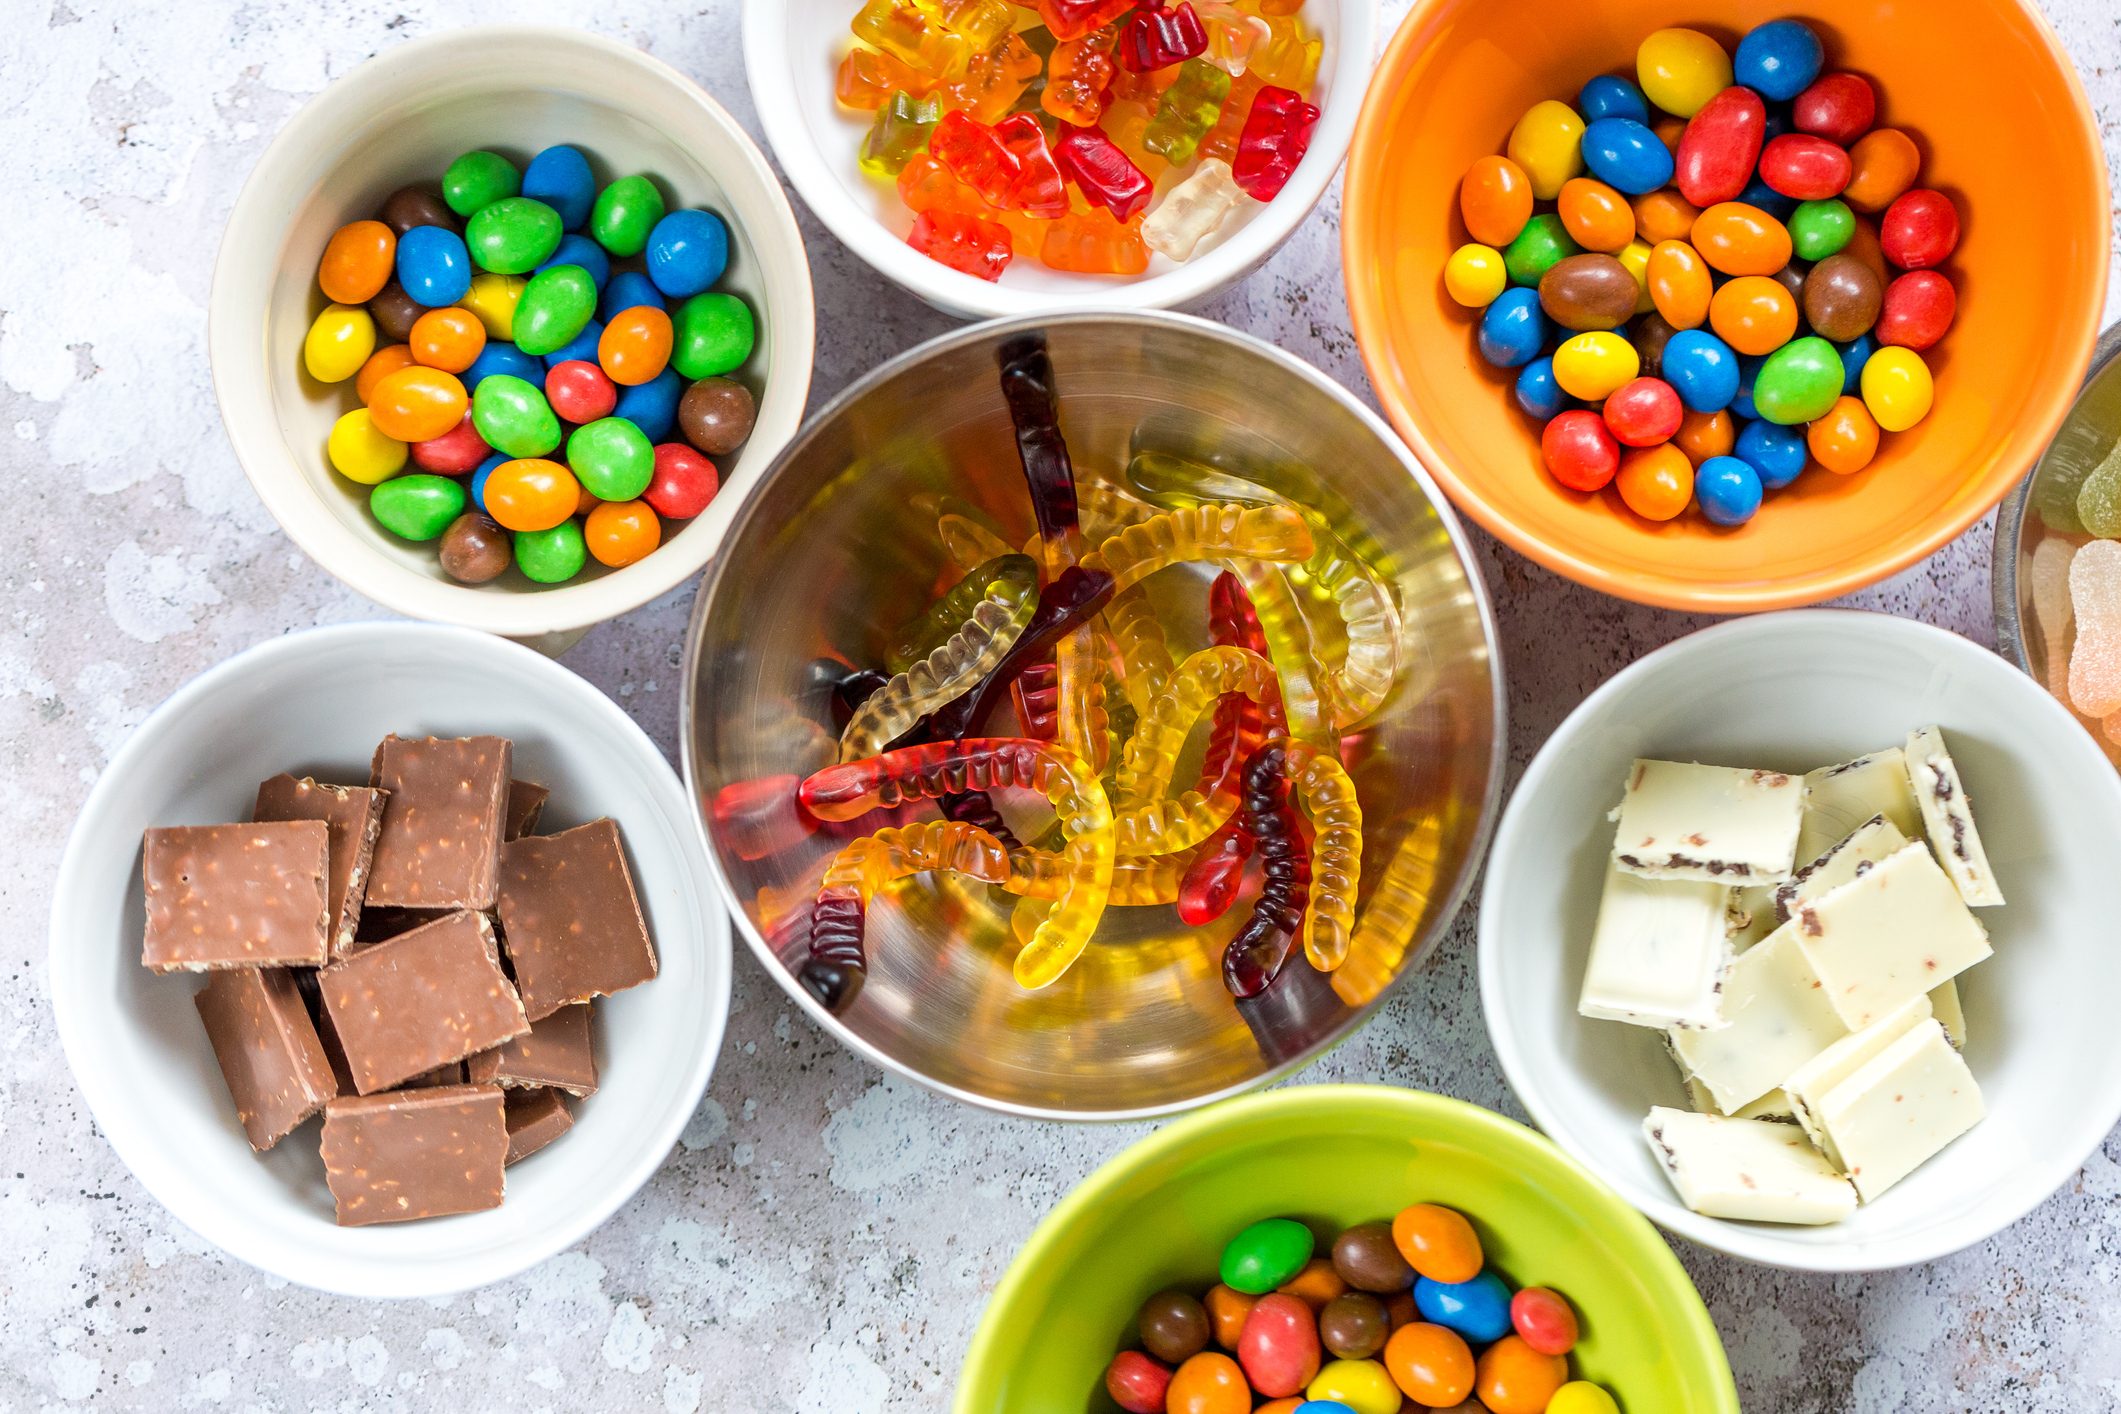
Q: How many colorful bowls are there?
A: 2